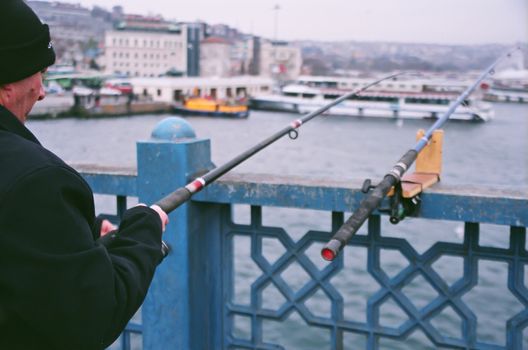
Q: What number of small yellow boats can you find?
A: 1